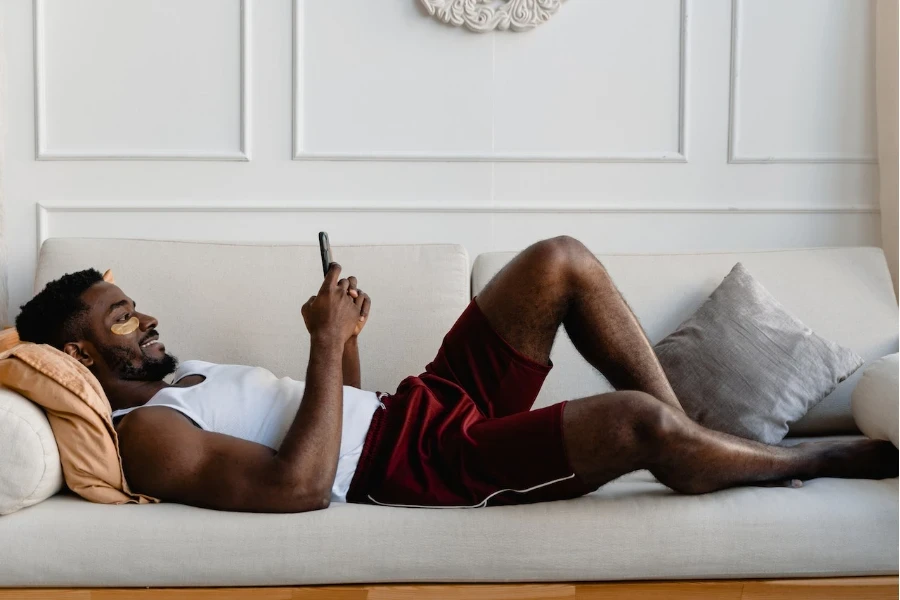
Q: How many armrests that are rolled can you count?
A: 2